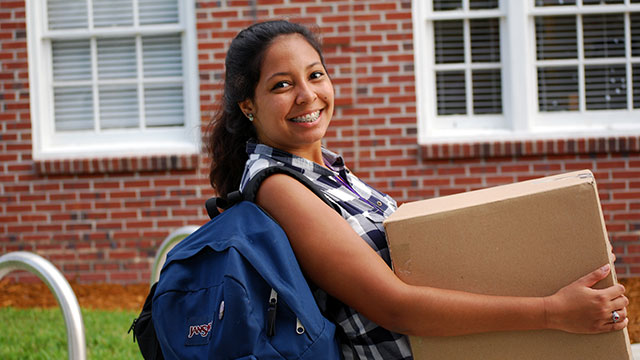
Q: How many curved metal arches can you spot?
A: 2